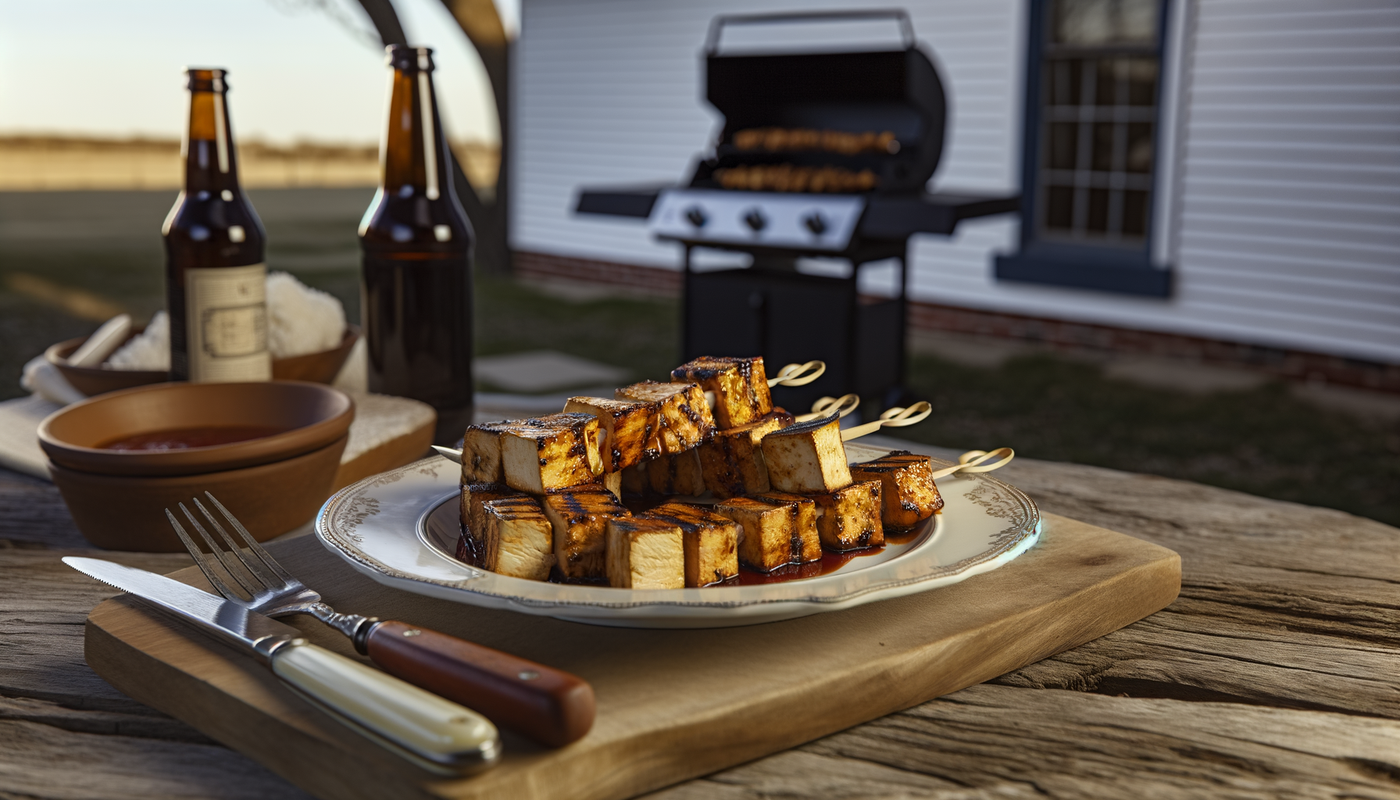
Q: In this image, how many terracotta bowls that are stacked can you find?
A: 2